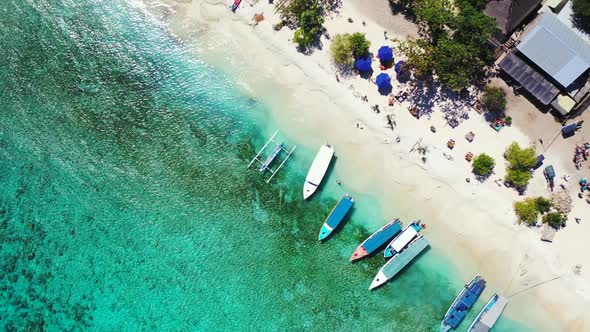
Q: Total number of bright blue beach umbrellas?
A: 4